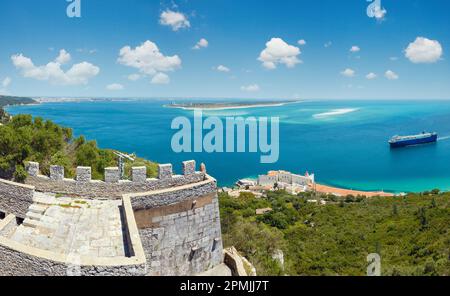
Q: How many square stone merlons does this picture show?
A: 7